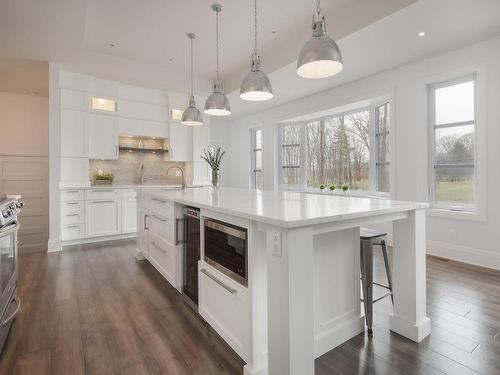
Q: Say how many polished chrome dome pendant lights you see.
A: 4